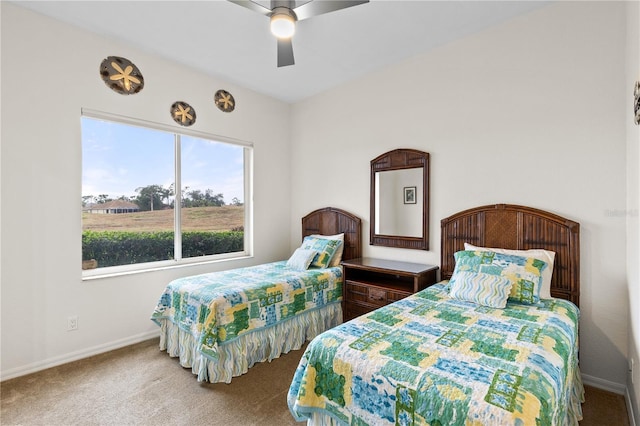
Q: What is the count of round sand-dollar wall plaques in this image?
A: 3